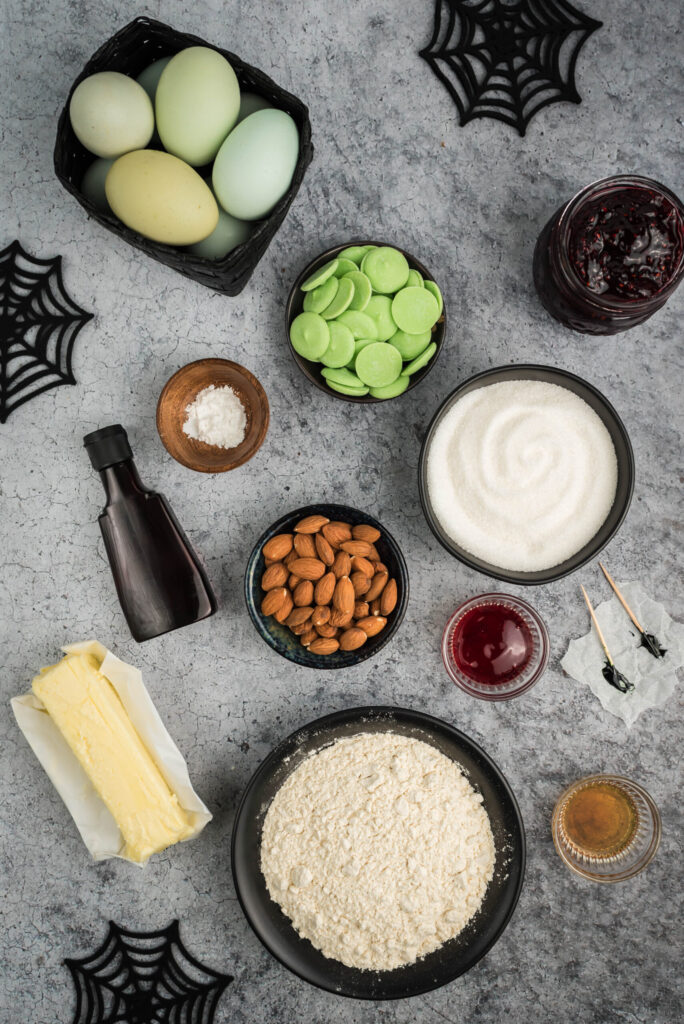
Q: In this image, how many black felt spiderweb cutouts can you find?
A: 3